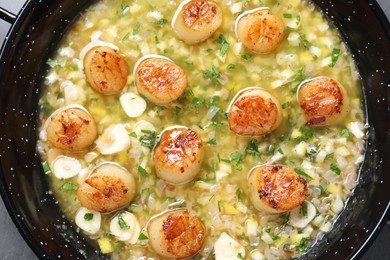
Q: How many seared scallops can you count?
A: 11